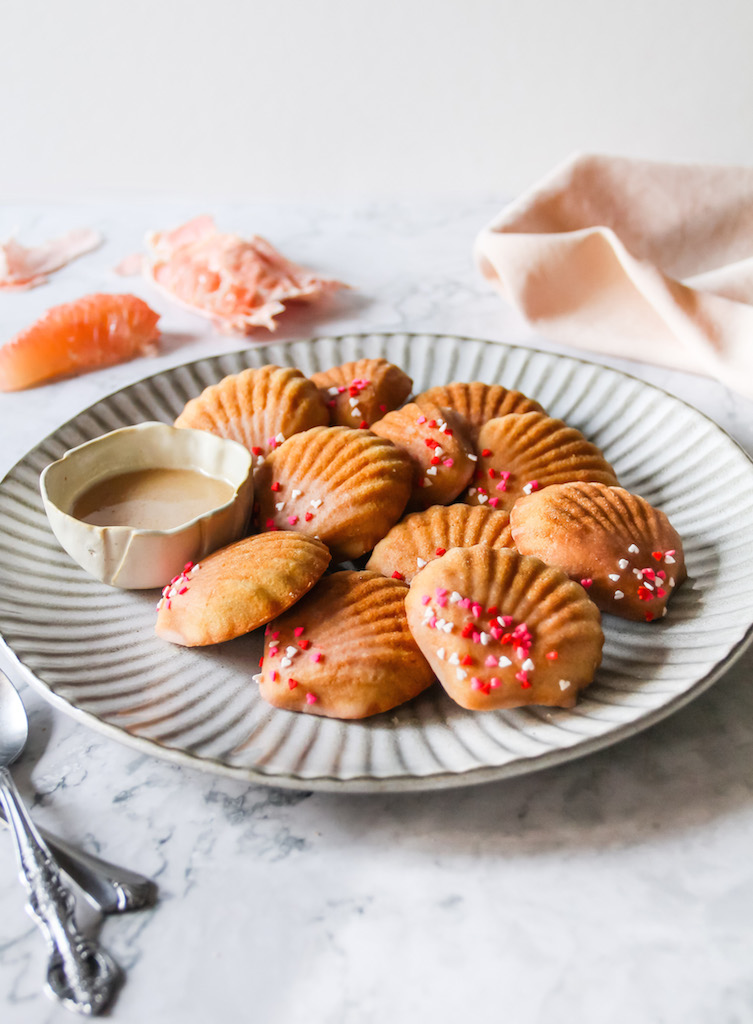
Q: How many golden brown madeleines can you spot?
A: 11